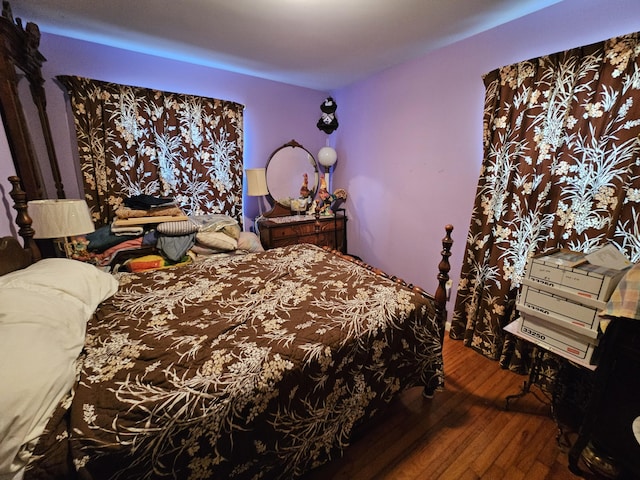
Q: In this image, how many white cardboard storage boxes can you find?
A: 3